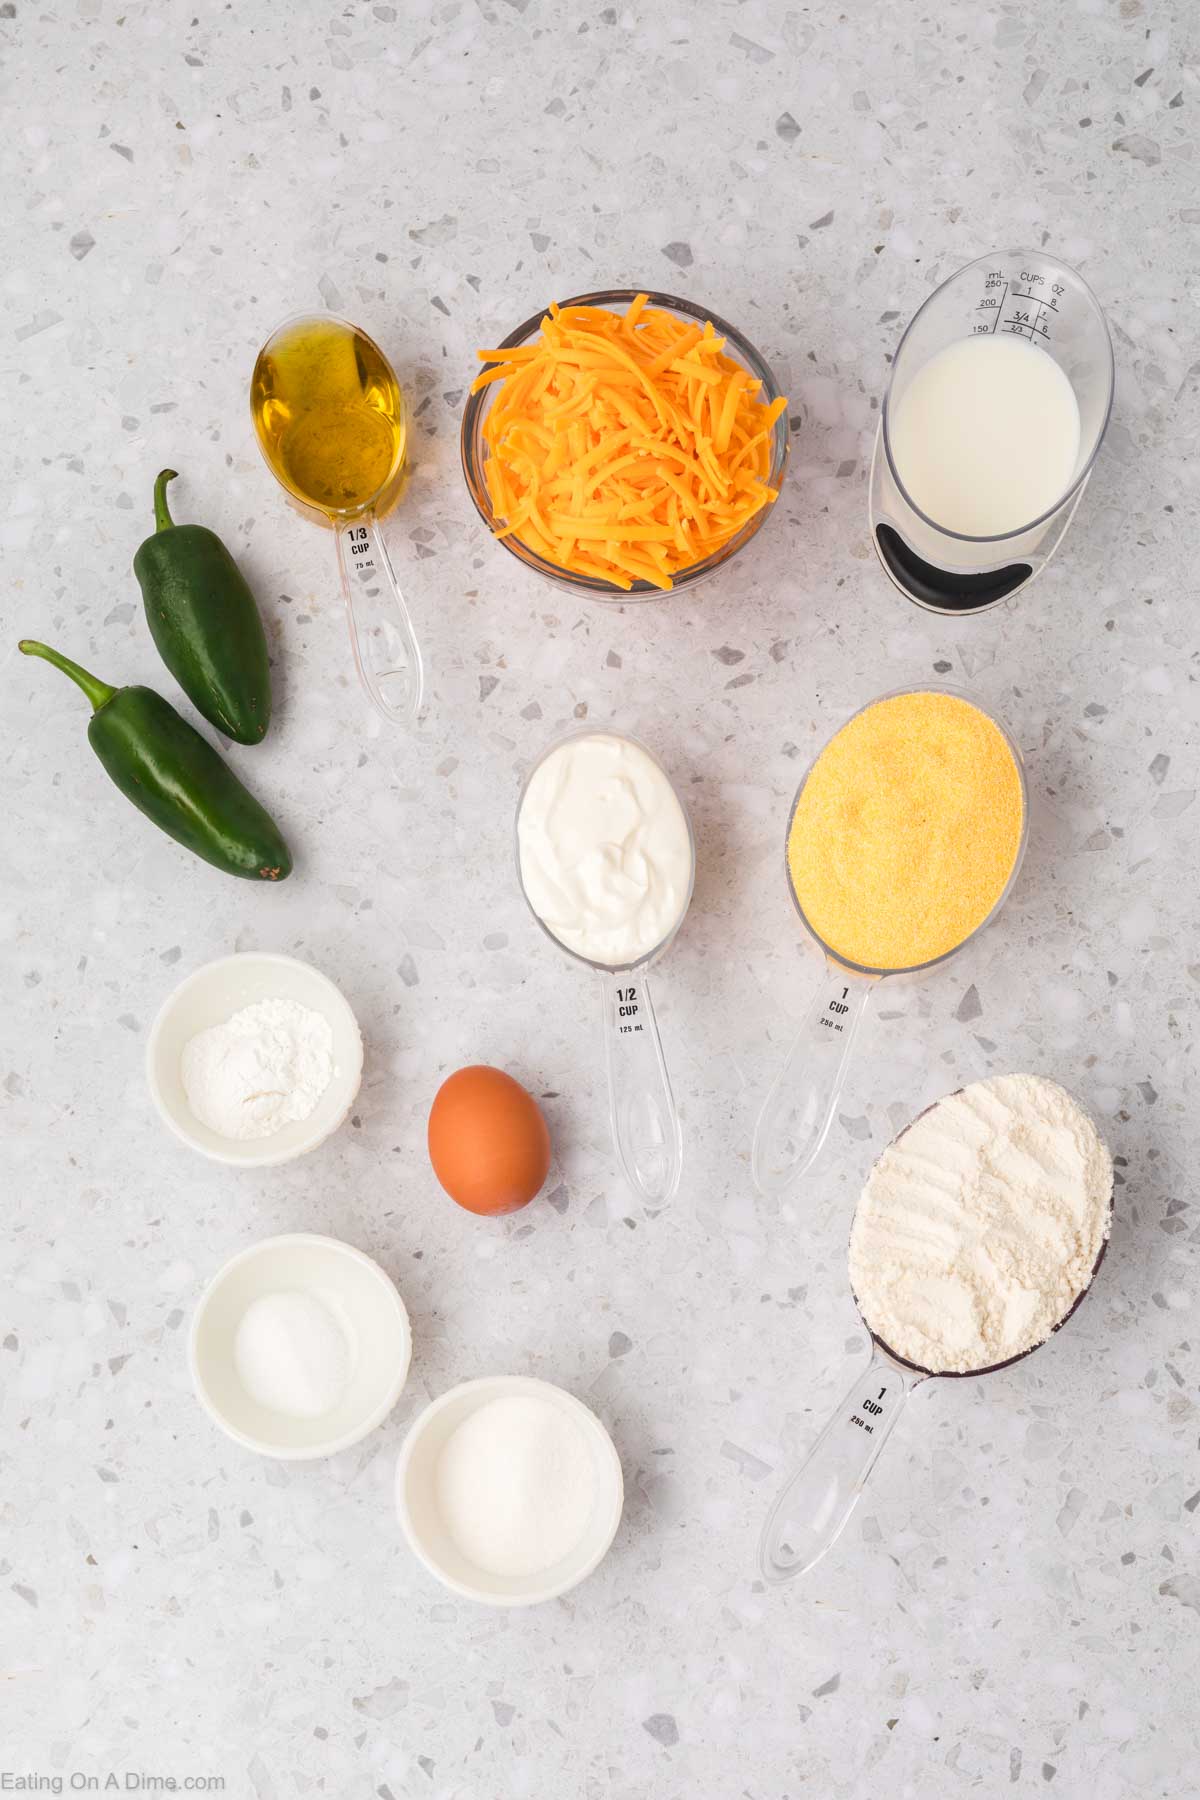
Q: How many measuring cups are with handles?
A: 4